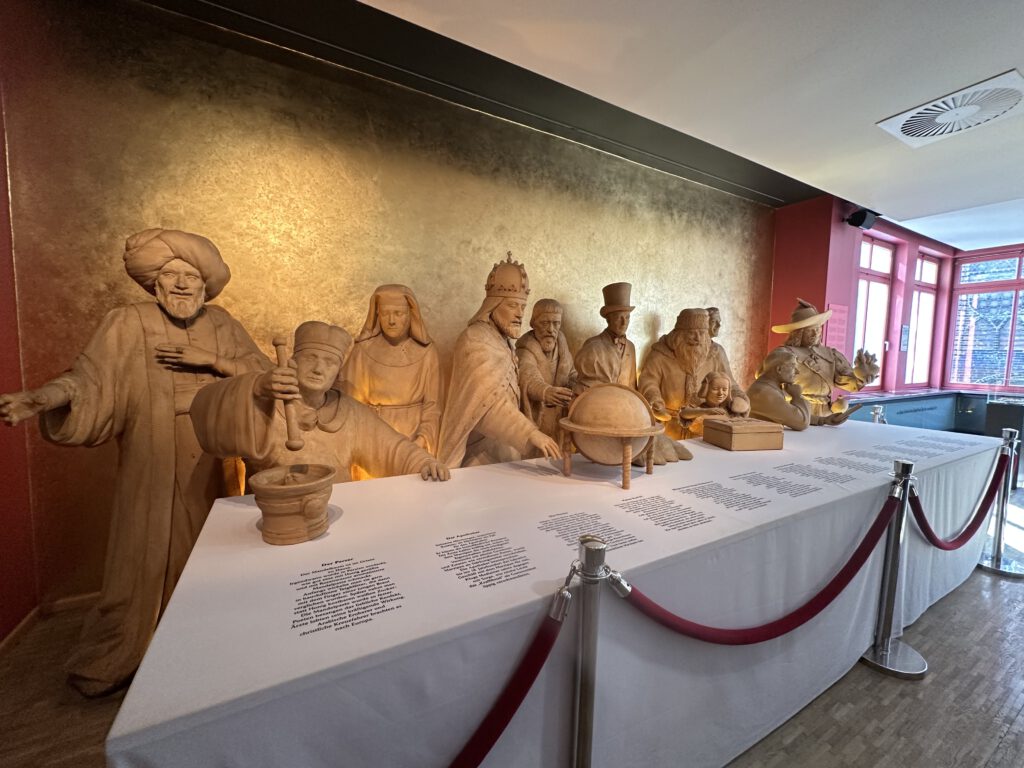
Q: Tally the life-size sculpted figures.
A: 11